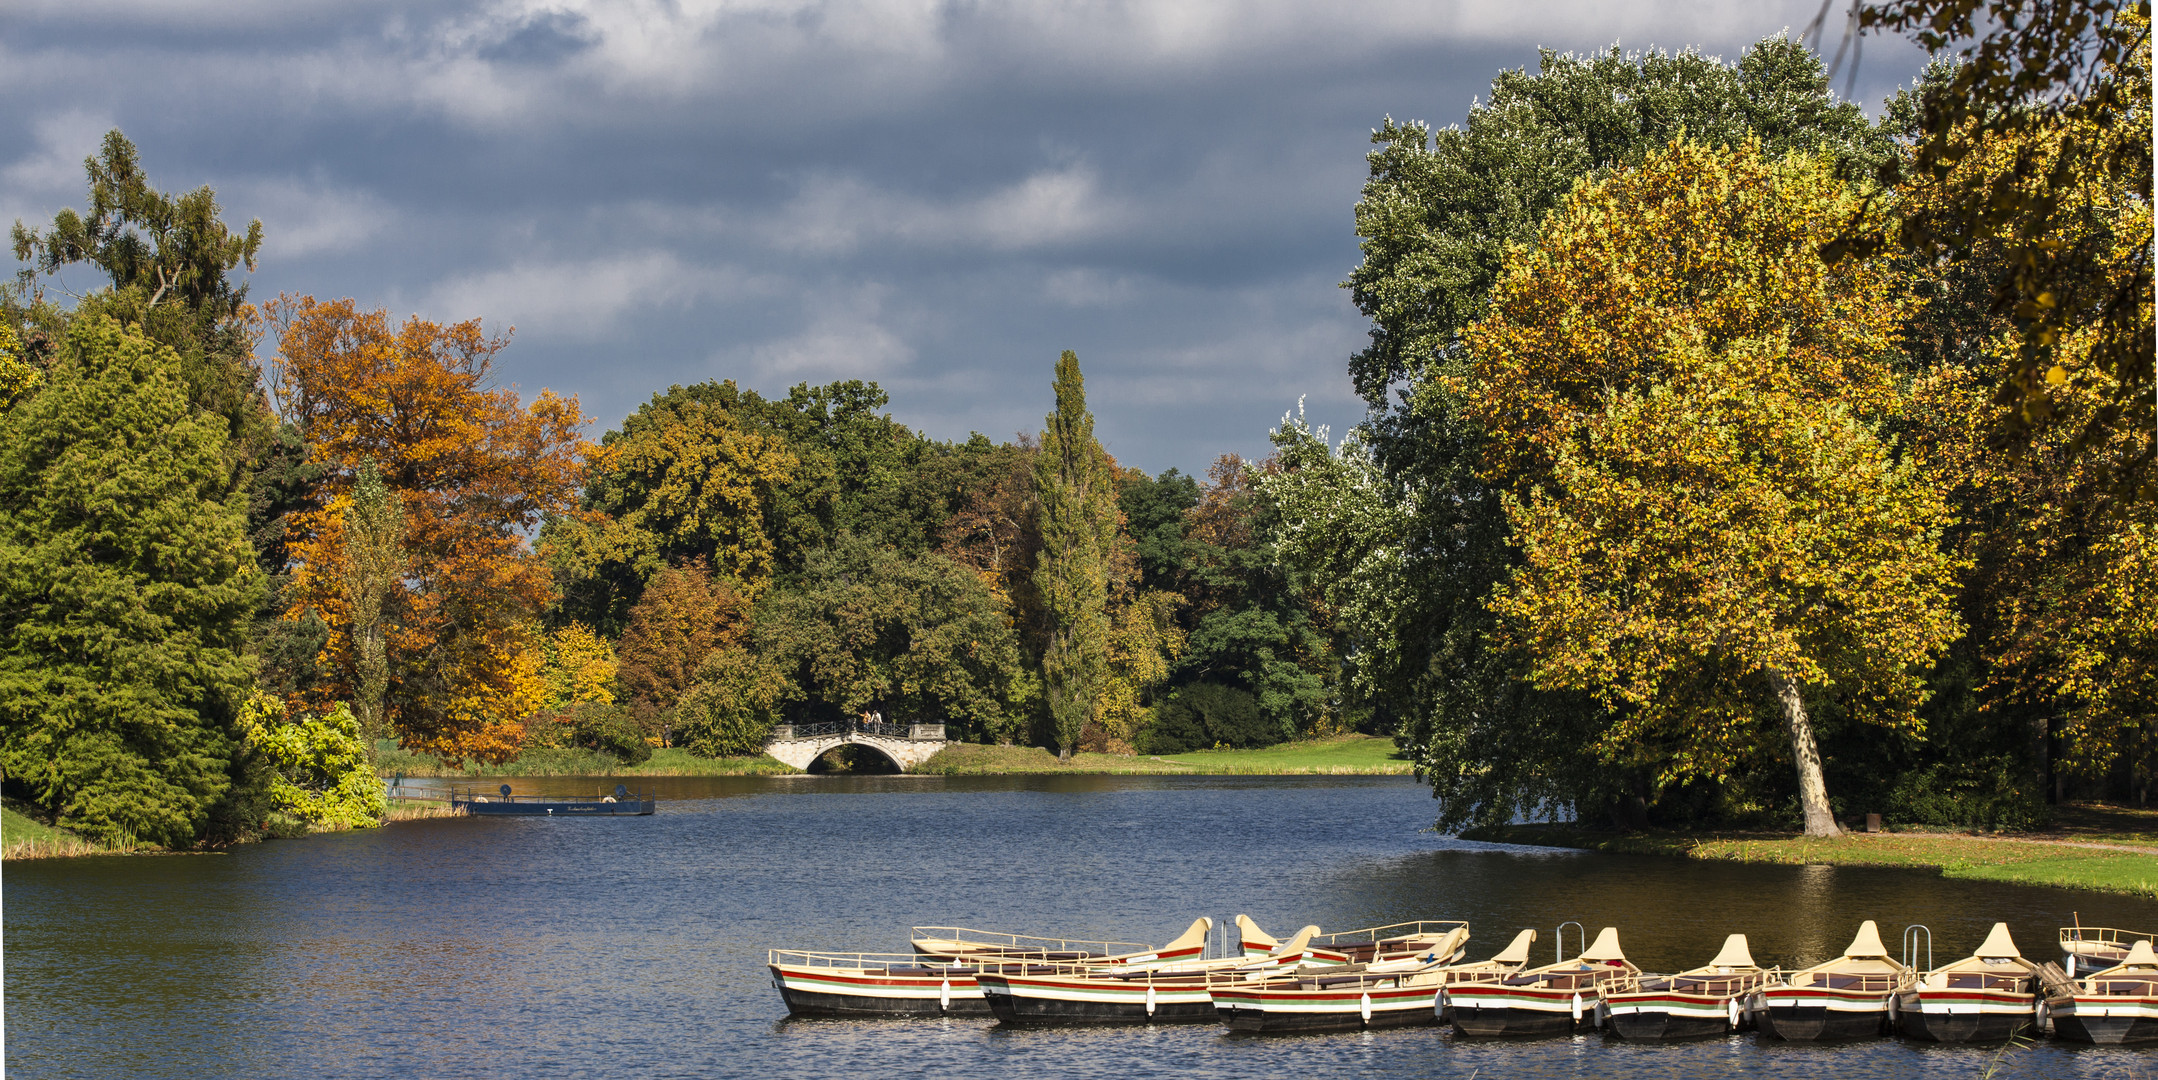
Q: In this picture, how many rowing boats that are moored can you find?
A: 11